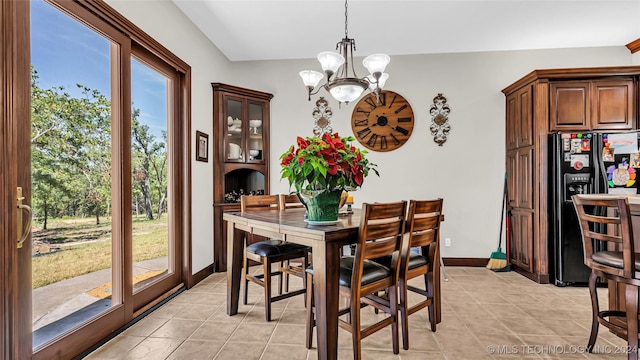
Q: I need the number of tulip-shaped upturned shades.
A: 4